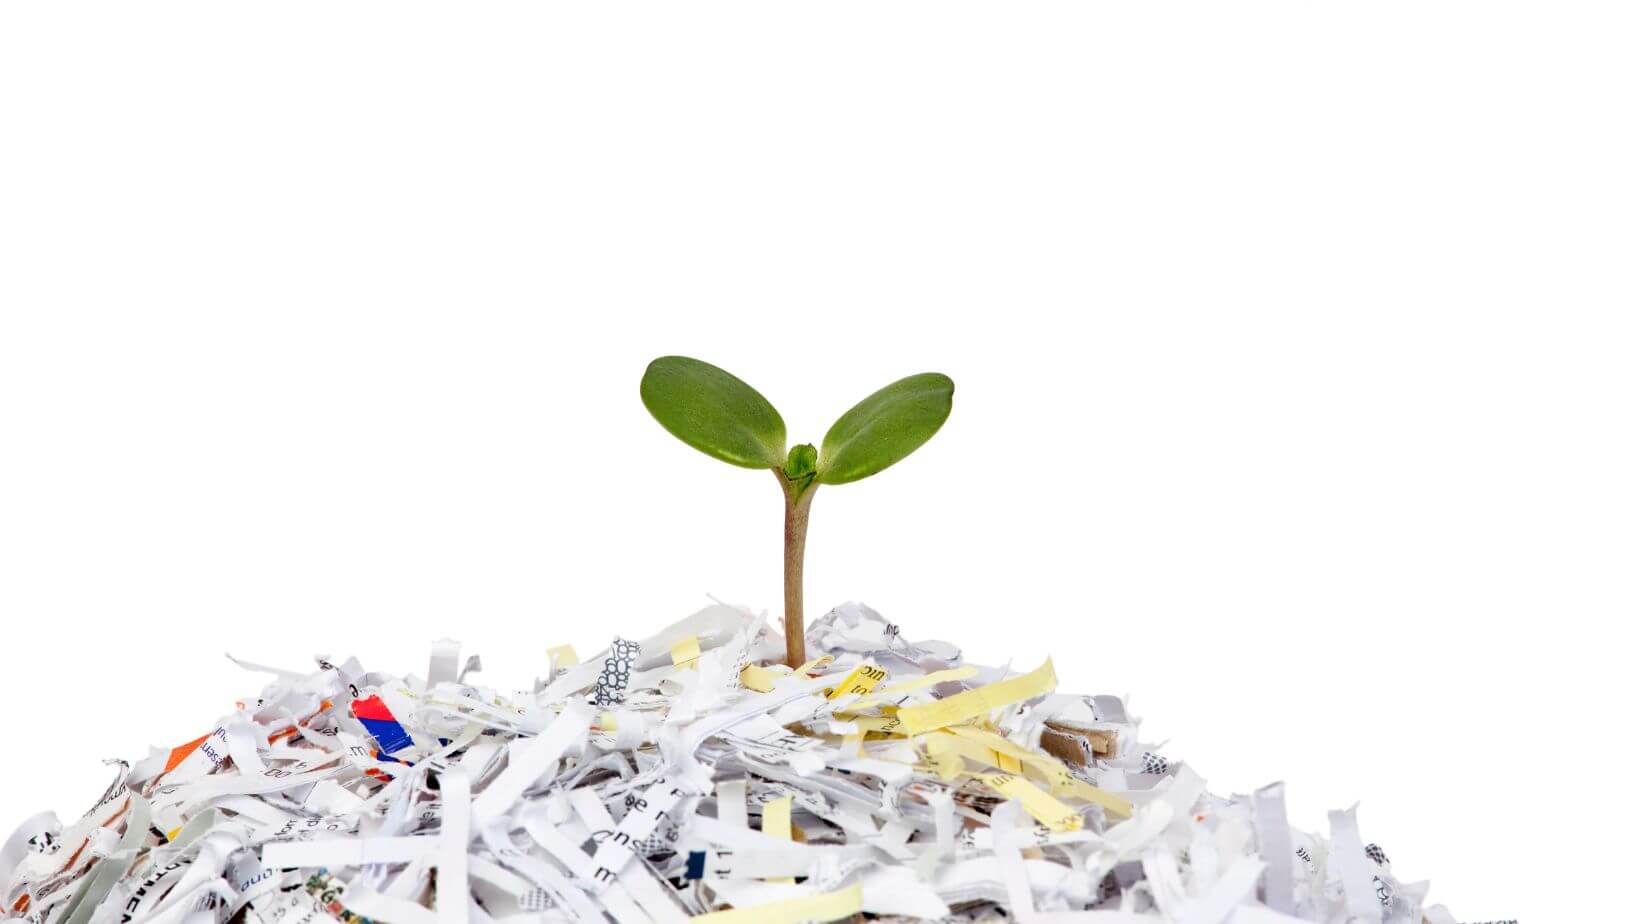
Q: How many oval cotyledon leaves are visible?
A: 2